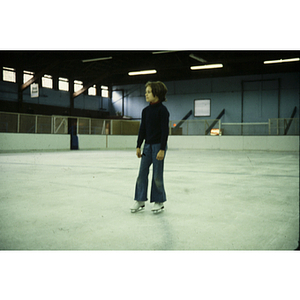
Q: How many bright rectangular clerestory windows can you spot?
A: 7